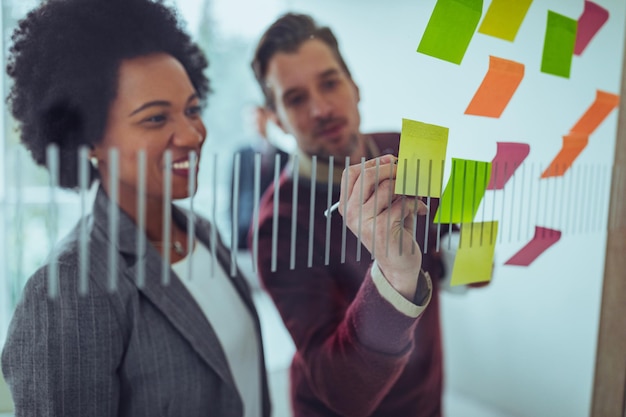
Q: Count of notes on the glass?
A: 12